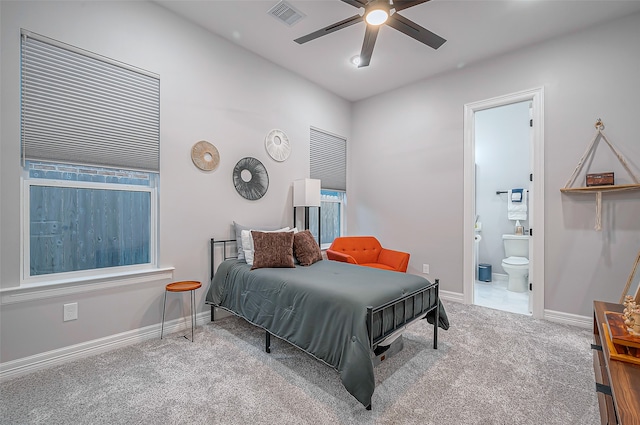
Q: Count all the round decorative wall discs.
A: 3